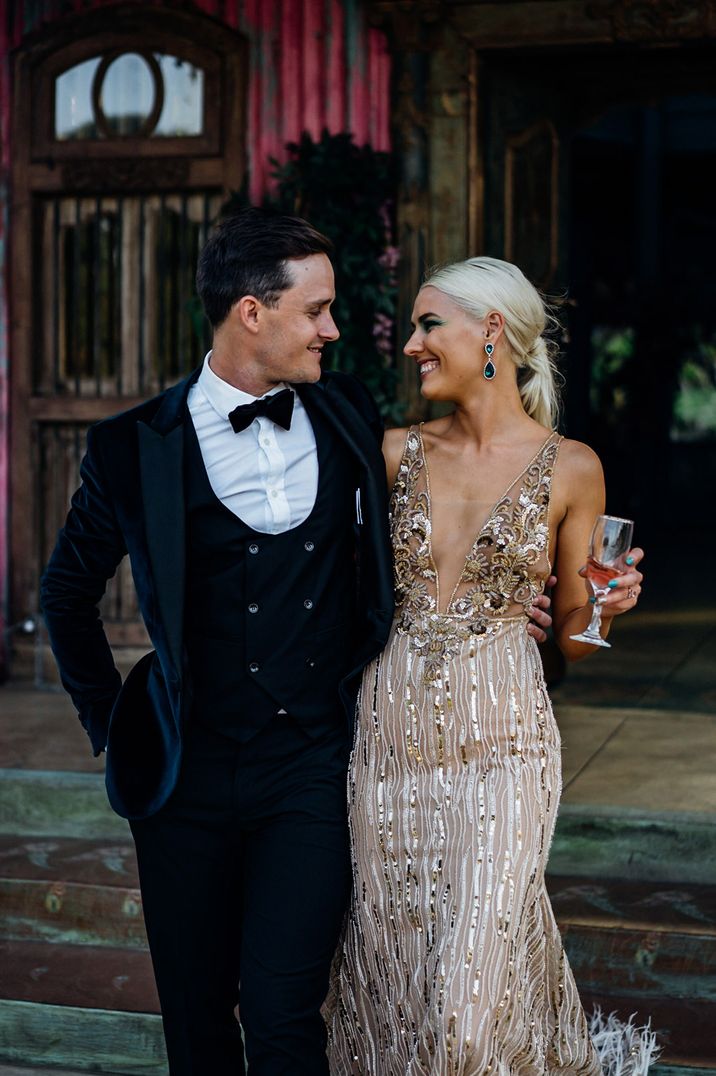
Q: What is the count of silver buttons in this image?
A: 6